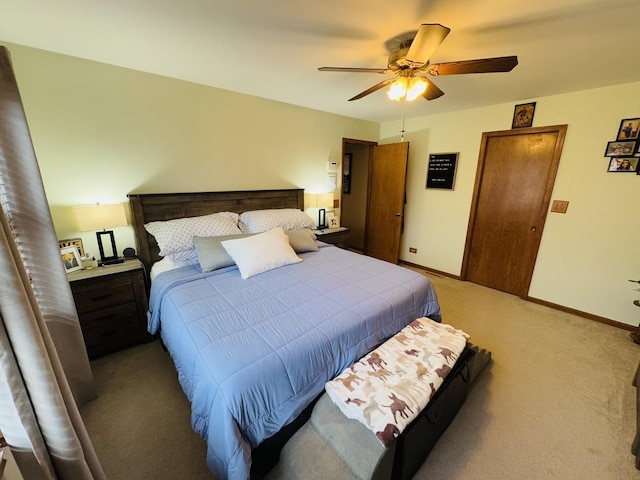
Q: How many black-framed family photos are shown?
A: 3